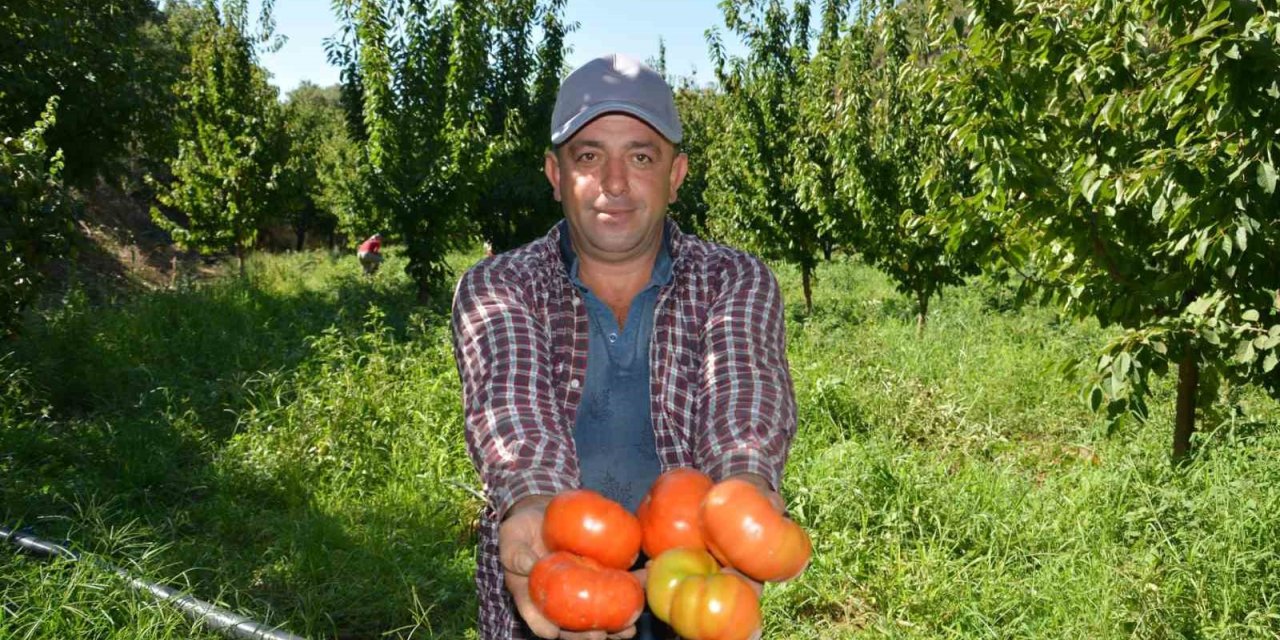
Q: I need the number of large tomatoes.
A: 5